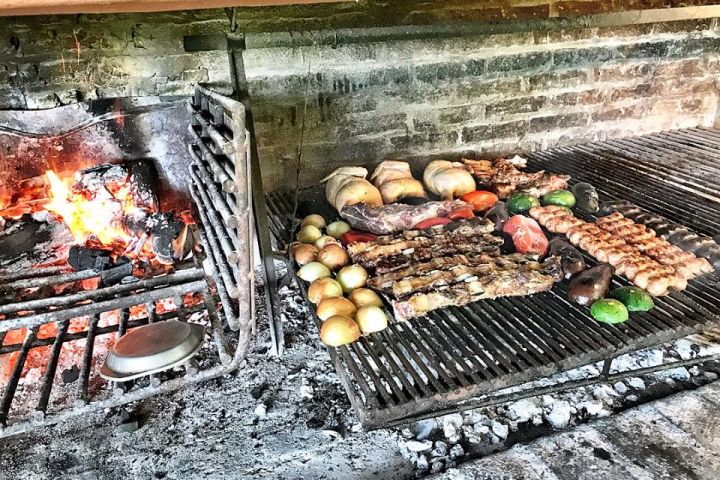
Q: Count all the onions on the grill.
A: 13